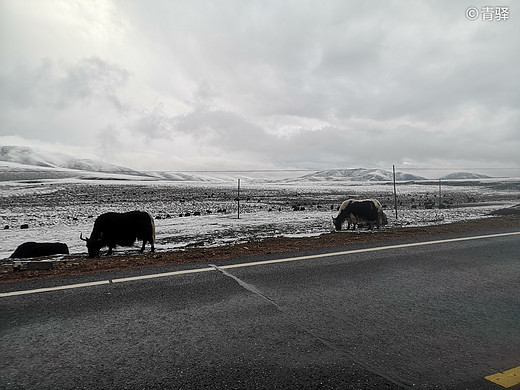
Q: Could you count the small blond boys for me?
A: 0